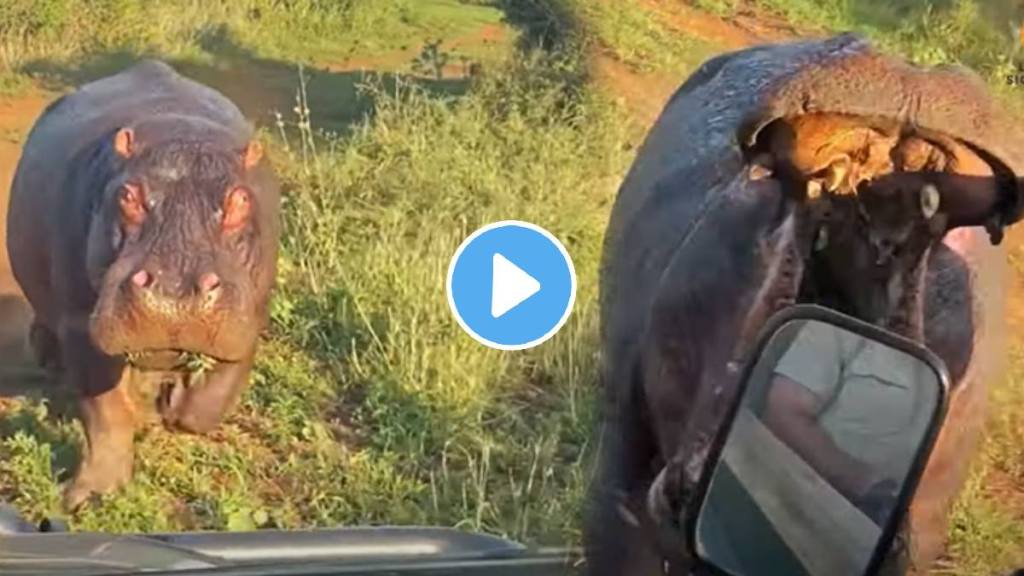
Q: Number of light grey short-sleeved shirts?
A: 1